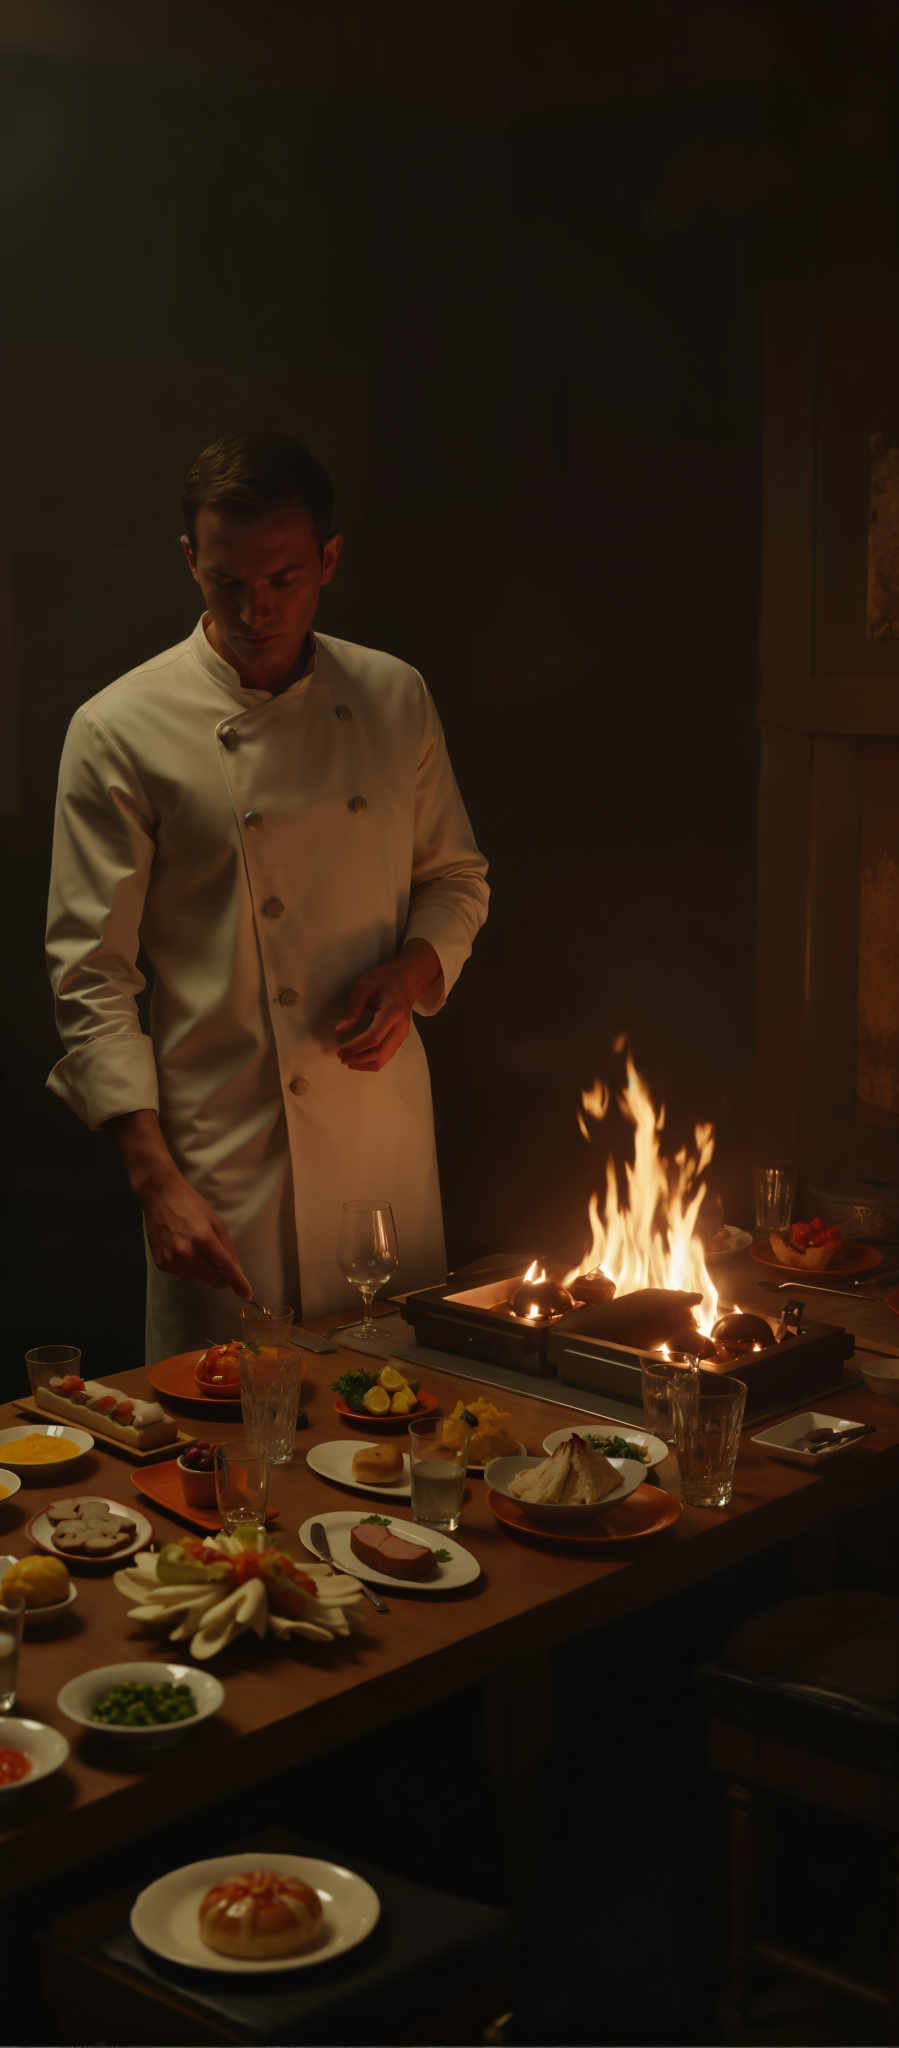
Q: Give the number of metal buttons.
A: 7